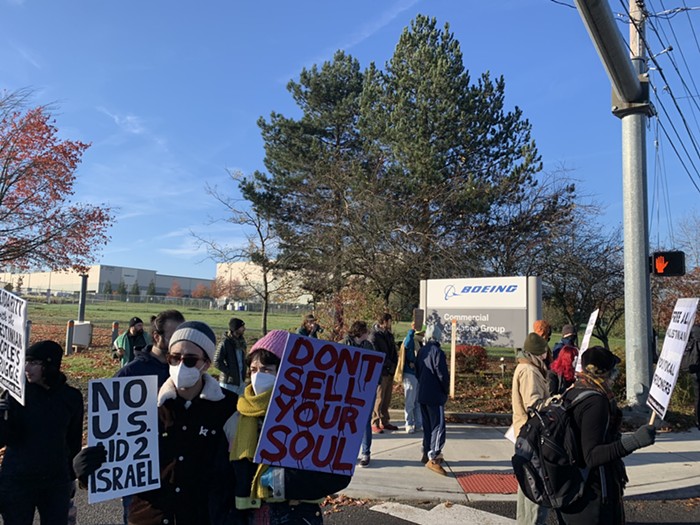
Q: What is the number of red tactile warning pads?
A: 1